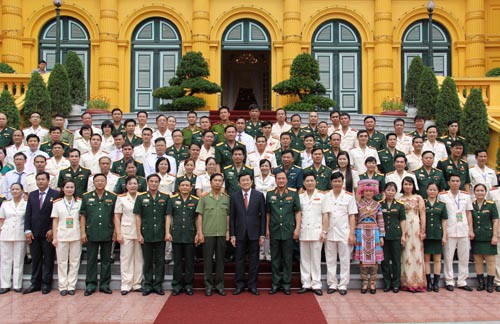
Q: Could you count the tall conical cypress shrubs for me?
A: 8